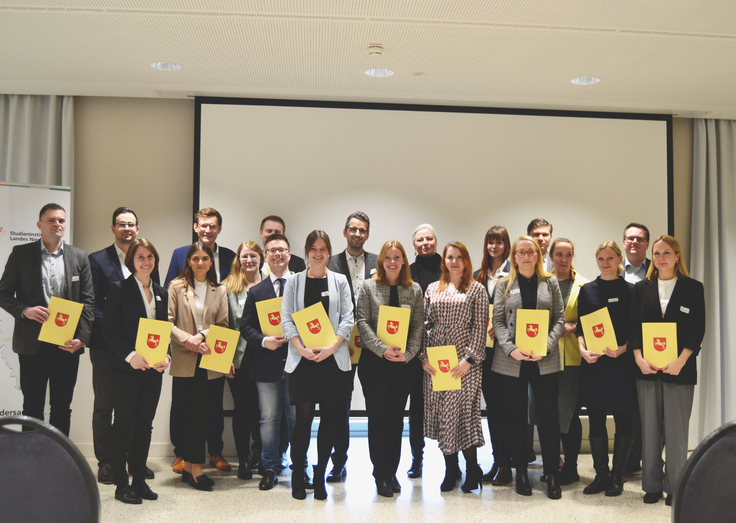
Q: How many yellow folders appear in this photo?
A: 12